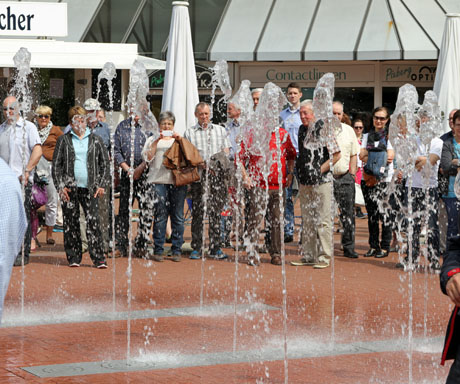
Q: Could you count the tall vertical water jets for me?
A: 9